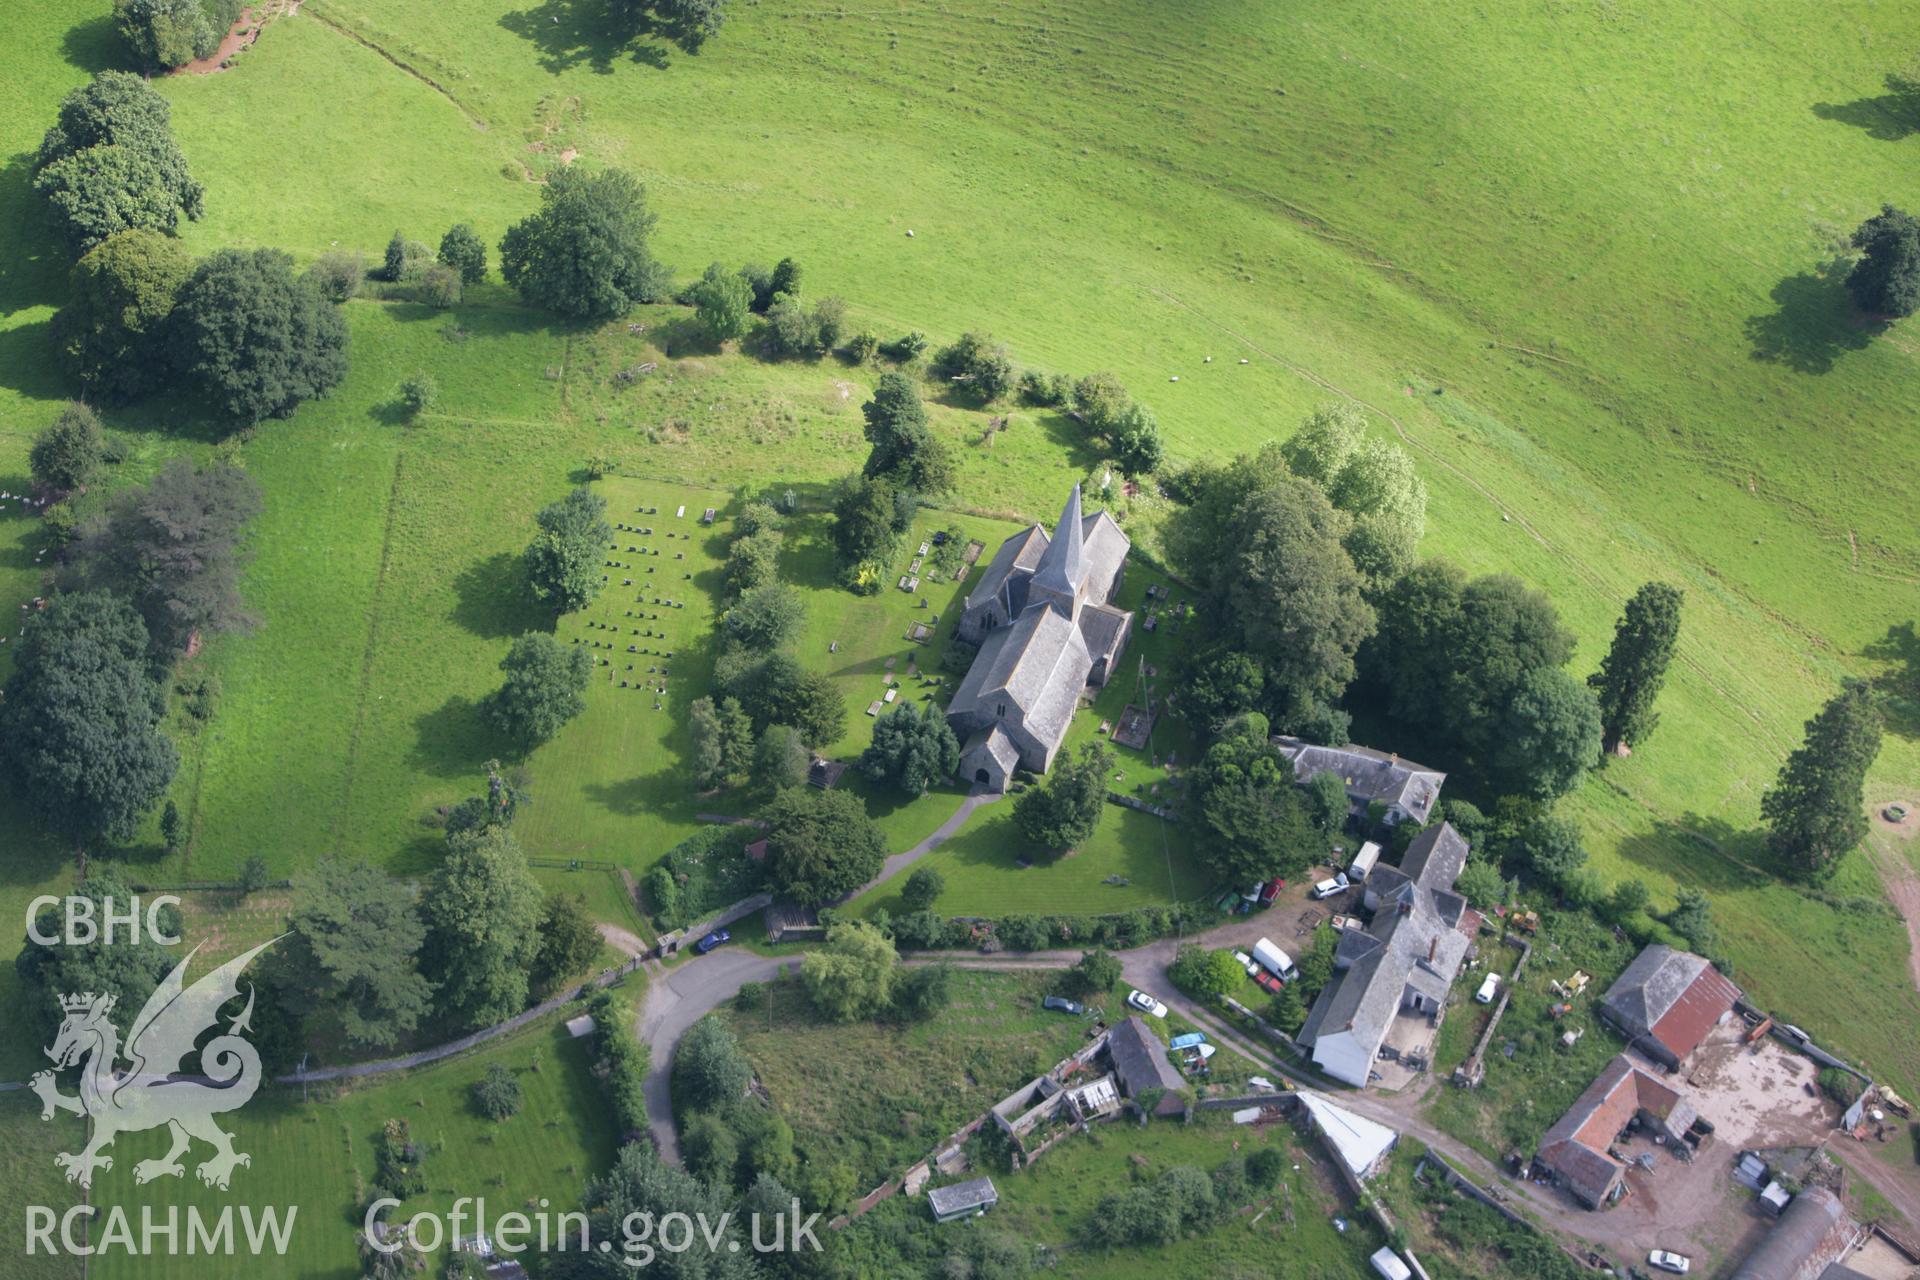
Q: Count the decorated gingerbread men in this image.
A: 0